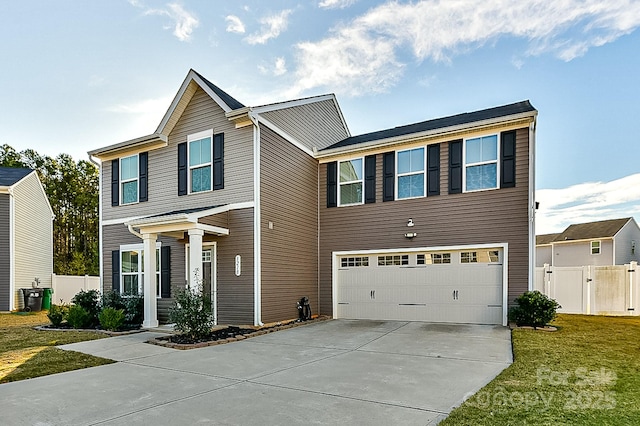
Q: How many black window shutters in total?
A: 12